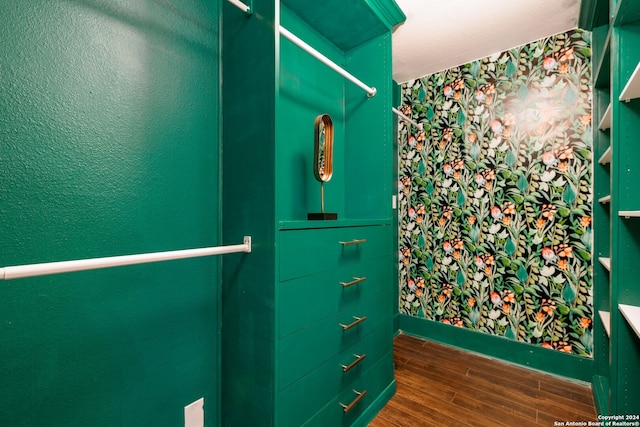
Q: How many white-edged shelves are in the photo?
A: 8